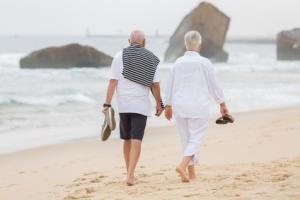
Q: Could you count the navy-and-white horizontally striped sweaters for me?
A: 1